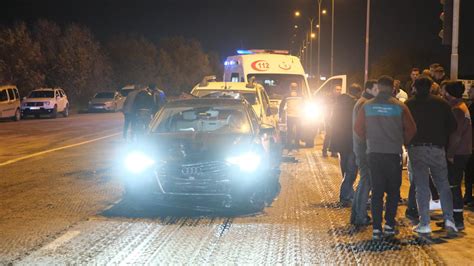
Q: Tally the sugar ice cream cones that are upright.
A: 0